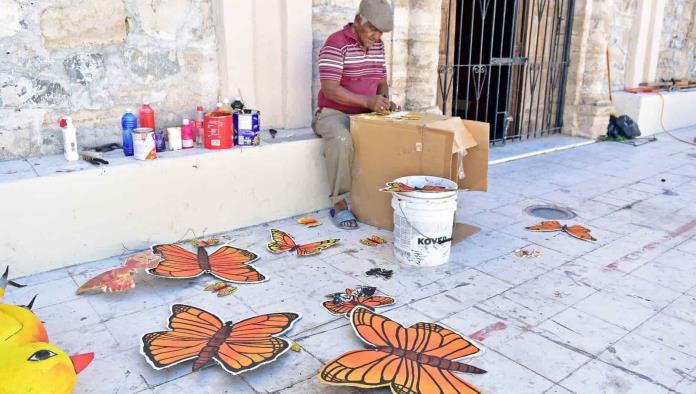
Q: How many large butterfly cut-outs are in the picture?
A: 3